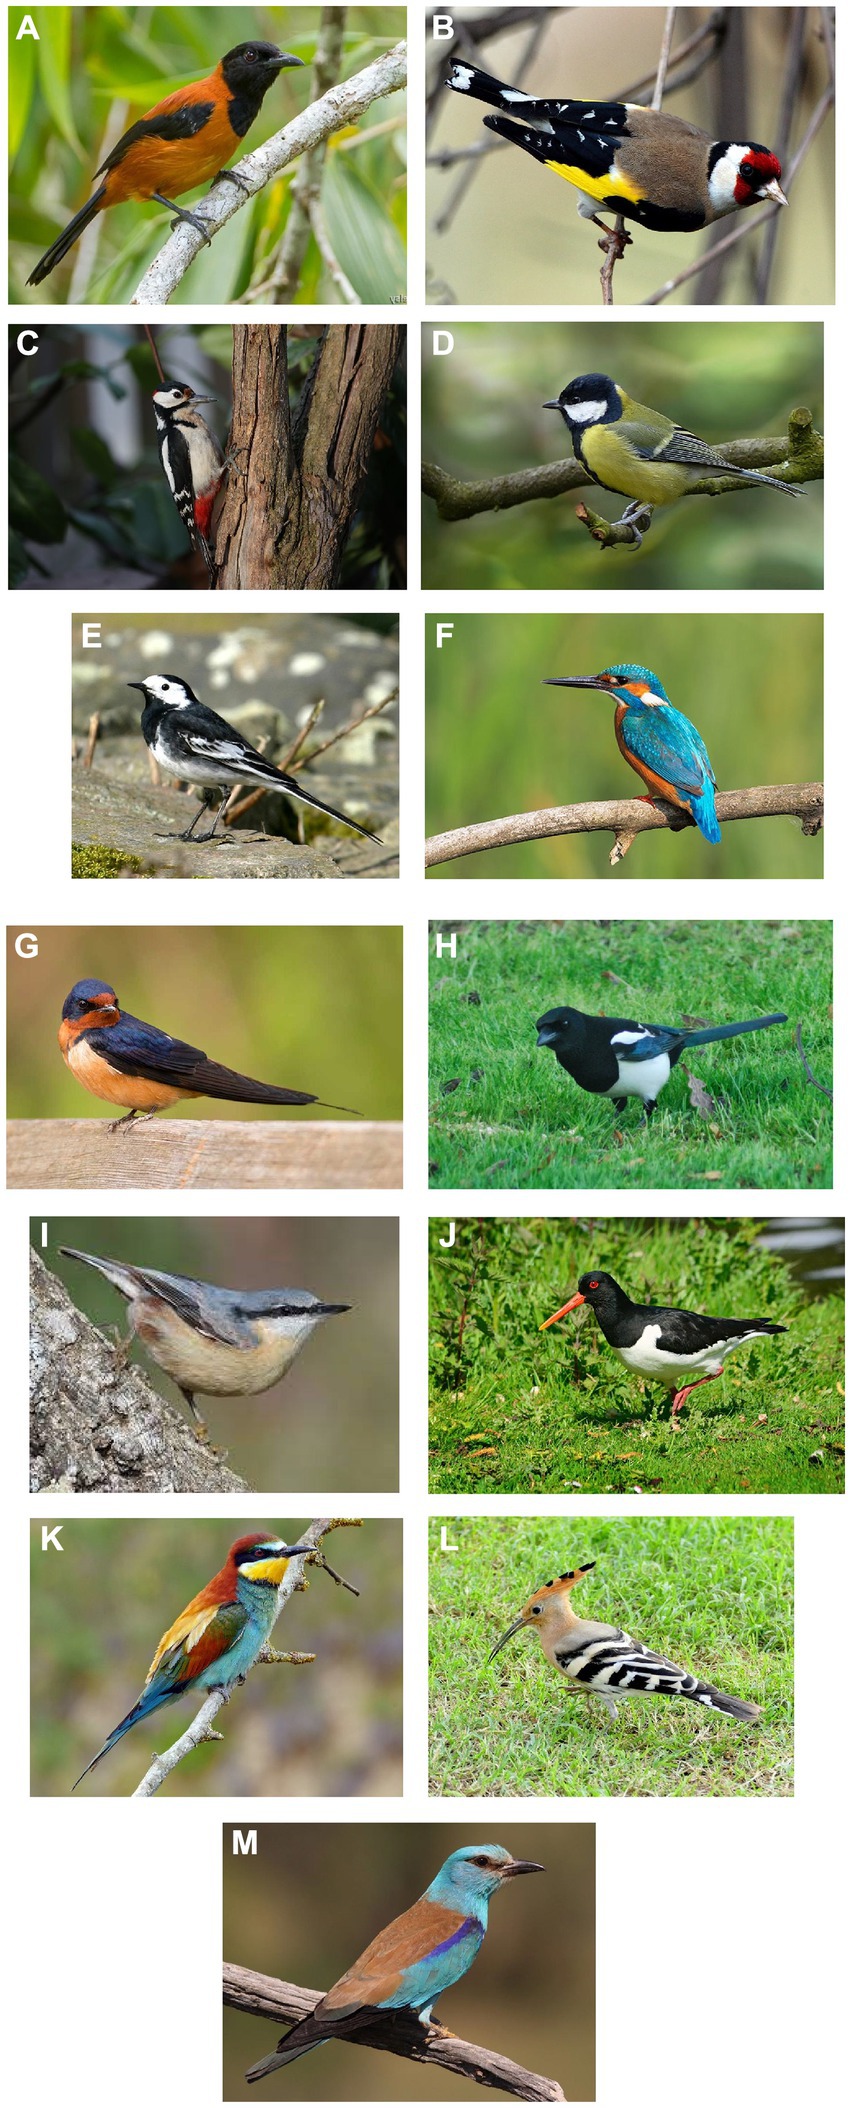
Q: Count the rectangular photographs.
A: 13